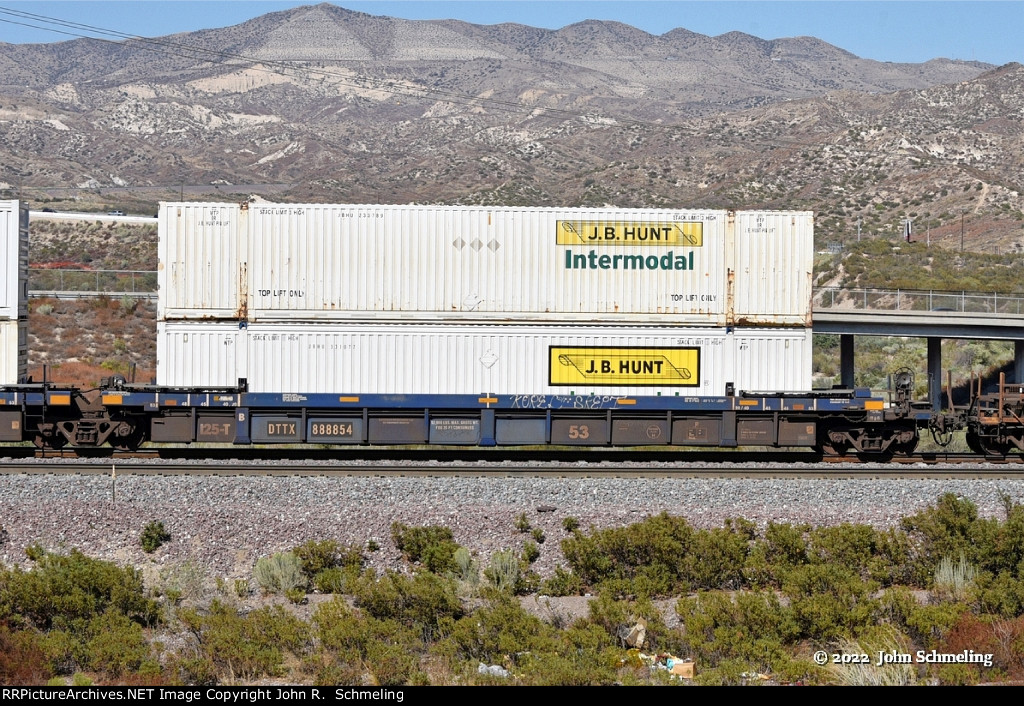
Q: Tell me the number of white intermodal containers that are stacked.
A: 2